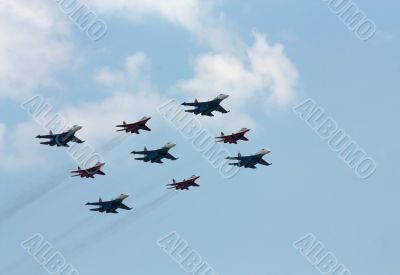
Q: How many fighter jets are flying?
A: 9